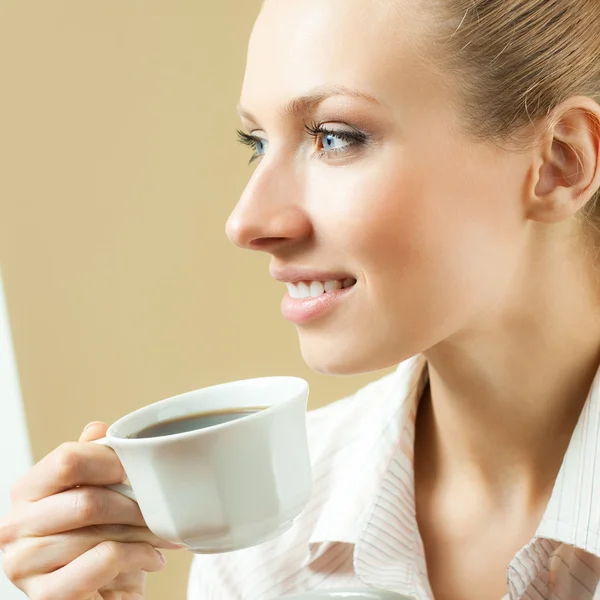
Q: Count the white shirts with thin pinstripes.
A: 1